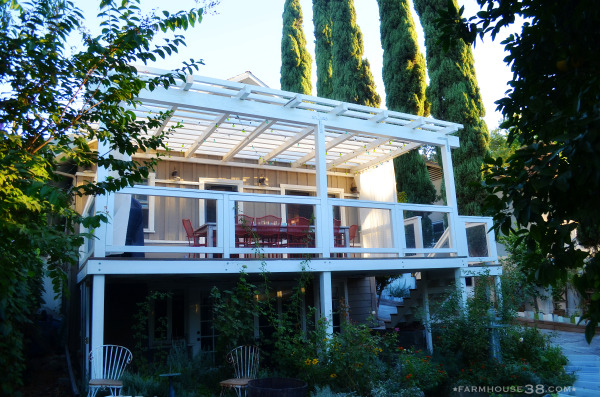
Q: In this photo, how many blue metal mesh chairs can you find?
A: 0